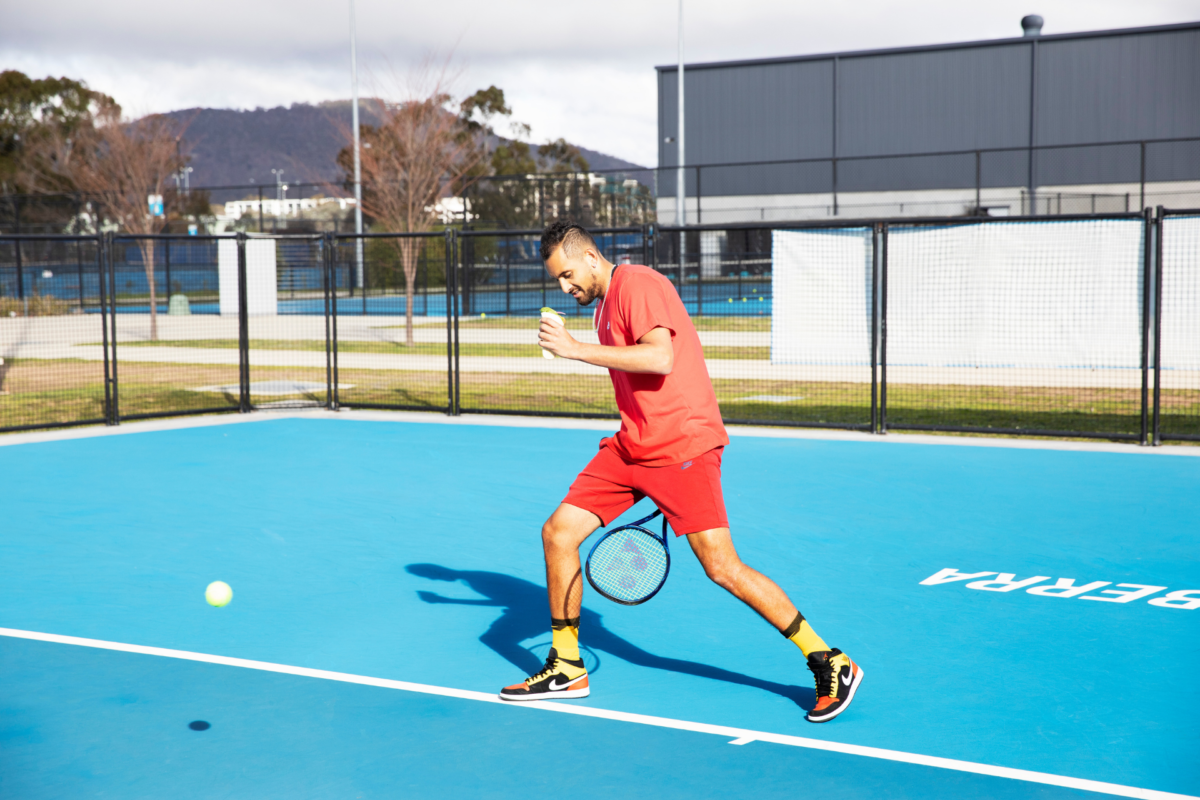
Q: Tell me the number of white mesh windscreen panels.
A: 3